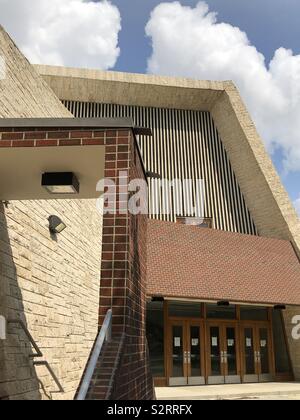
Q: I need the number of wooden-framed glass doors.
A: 6